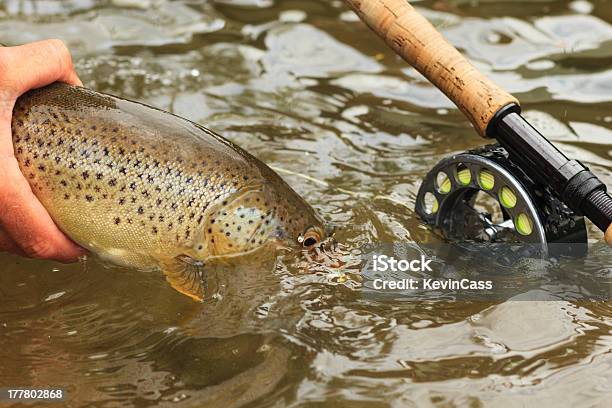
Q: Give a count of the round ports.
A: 6